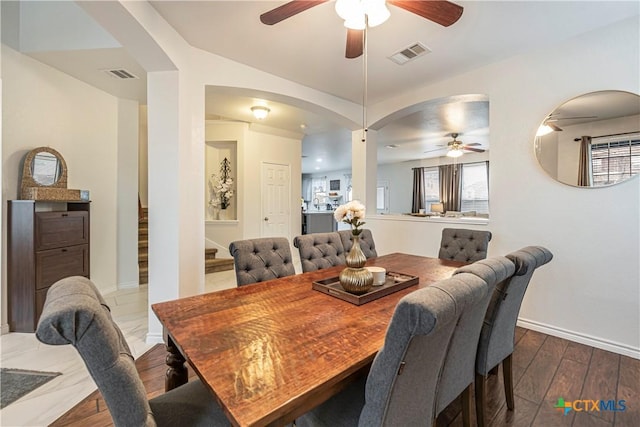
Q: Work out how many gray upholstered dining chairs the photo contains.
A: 8